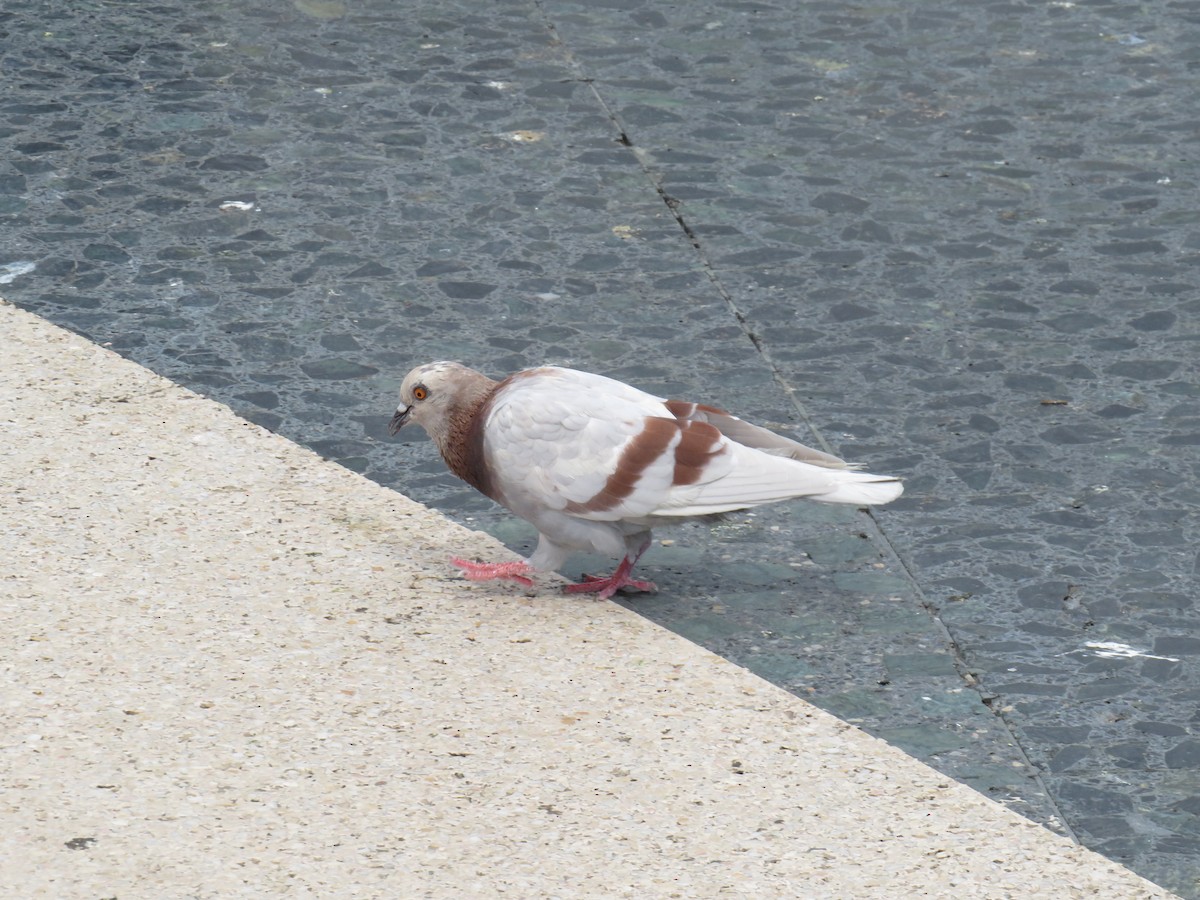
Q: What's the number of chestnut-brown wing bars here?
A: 2